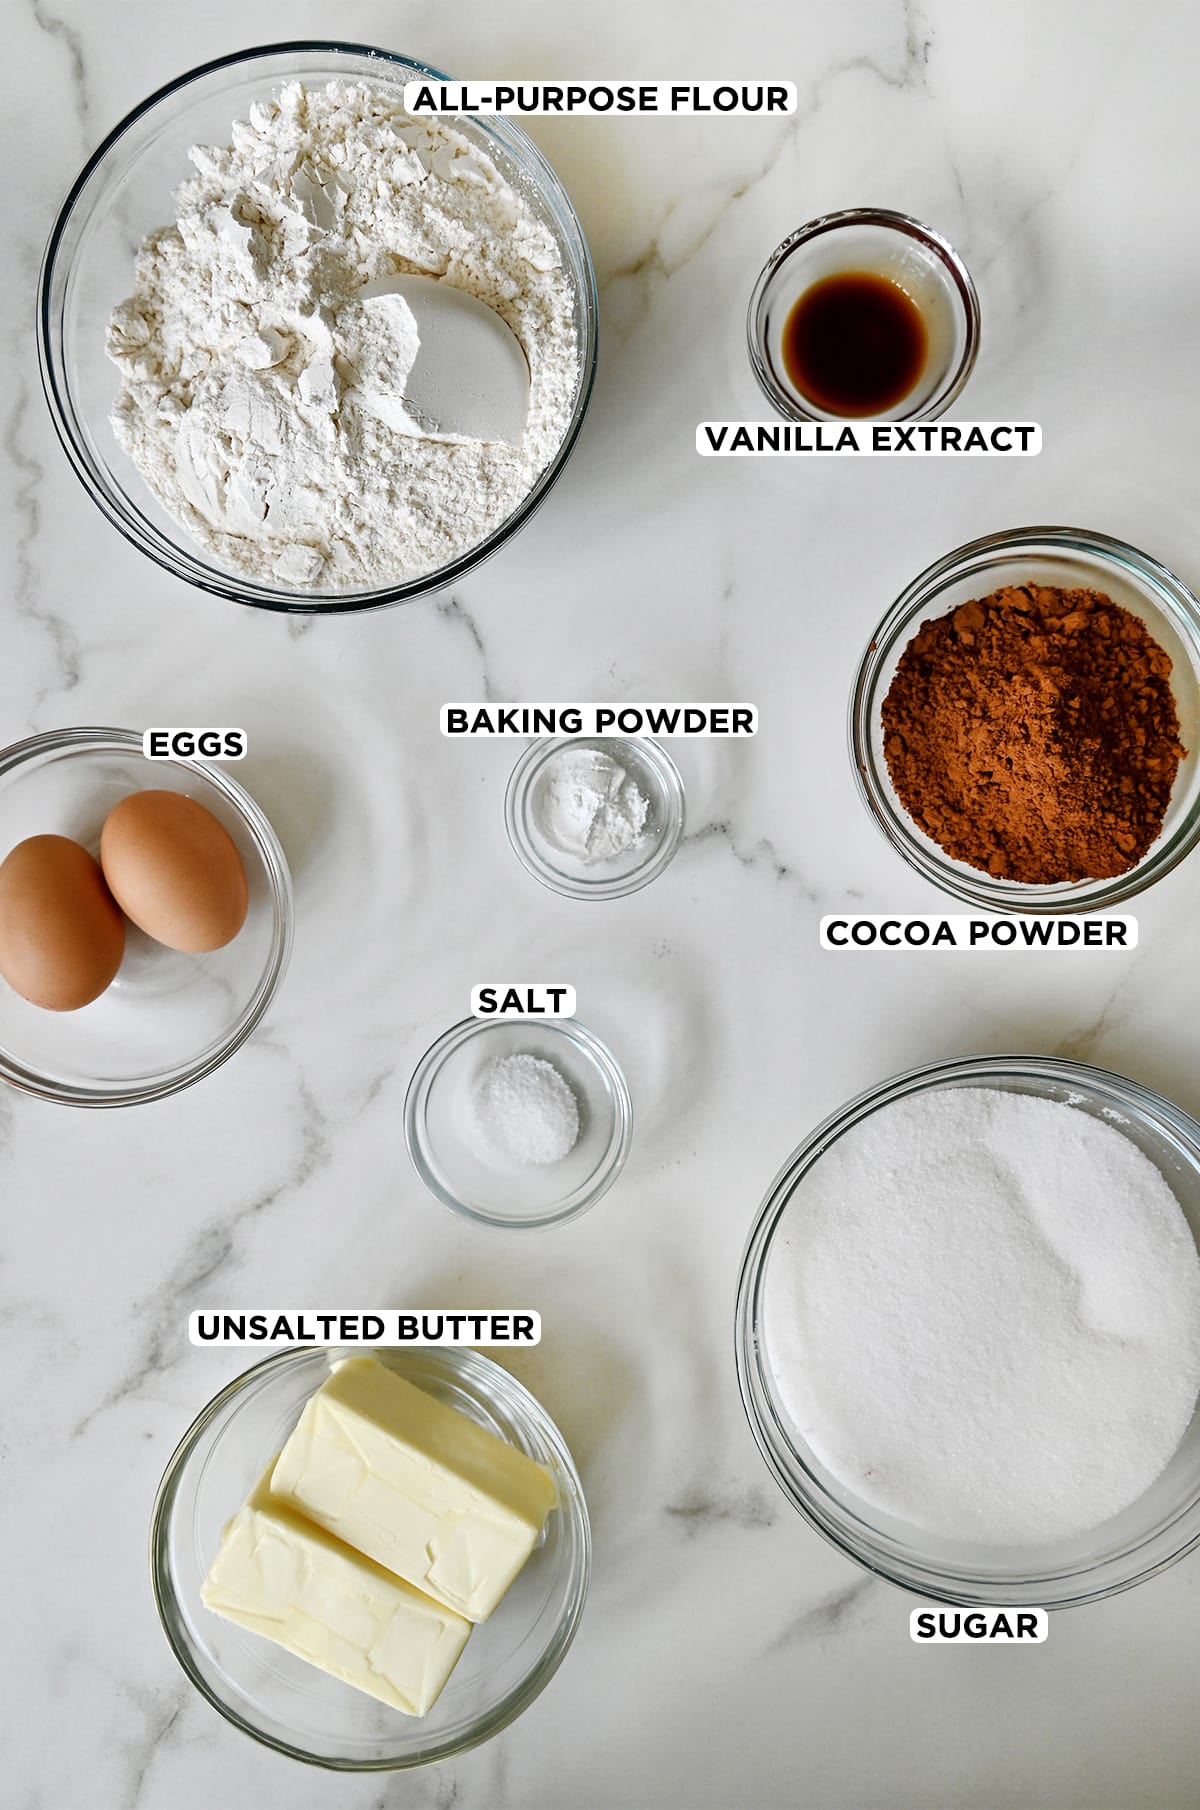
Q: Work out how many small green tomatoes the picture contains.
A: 0